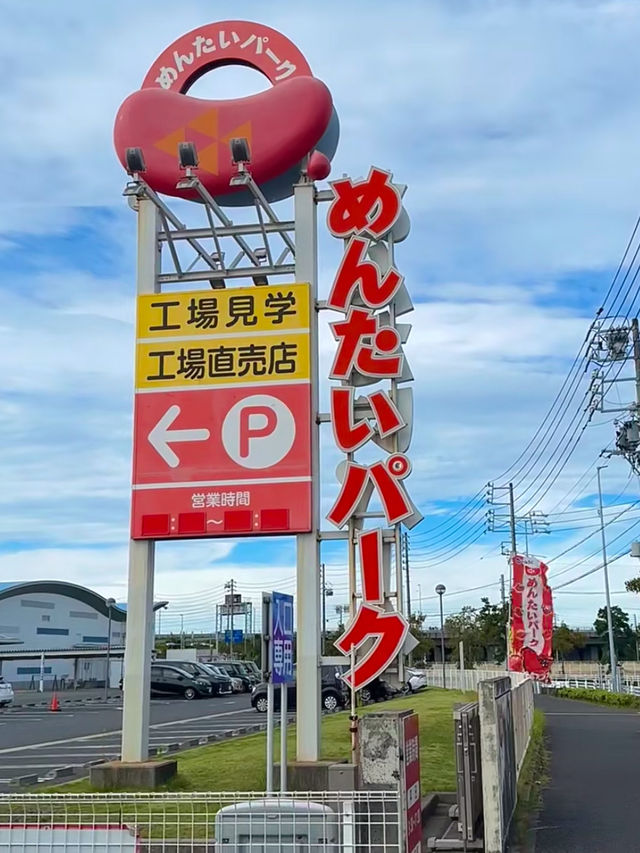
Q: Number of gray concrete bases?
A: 2